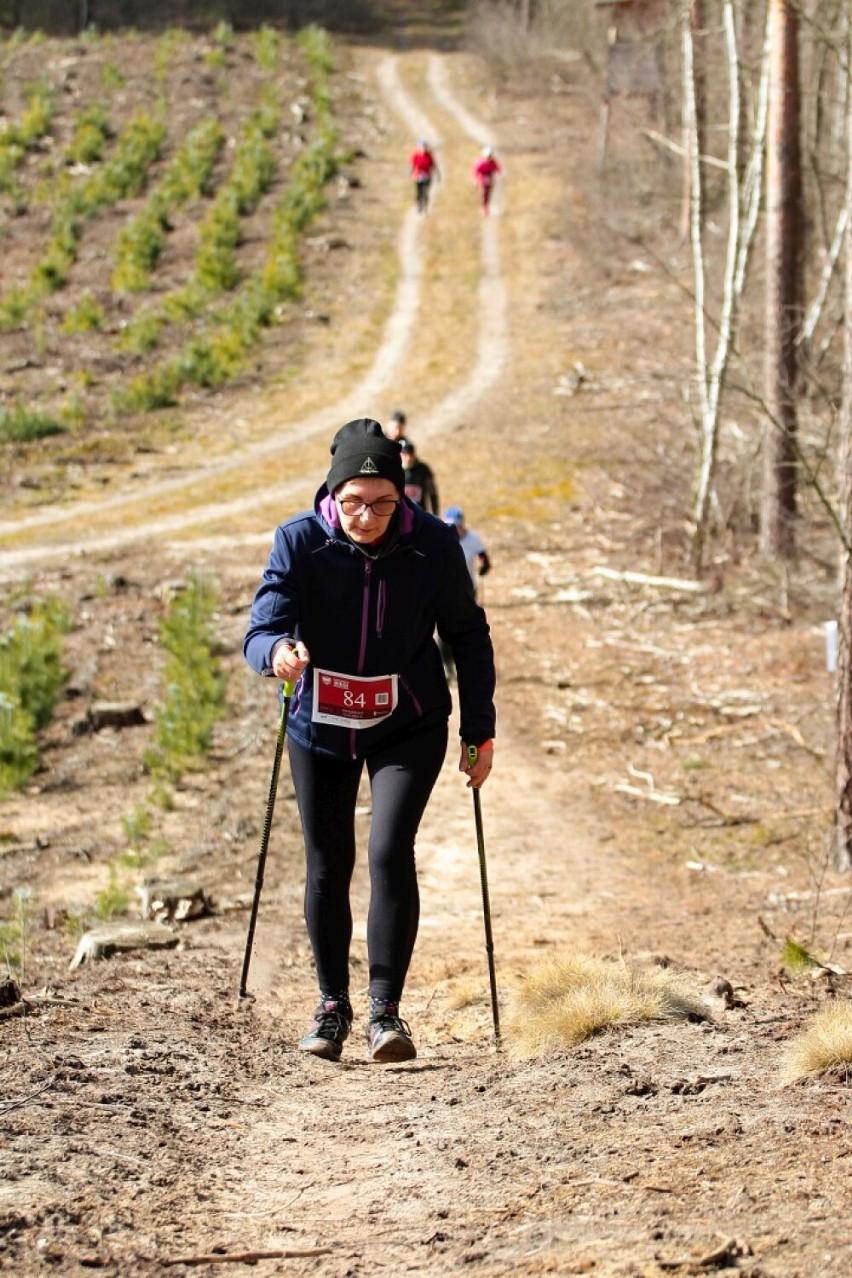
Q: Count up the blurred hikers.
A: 5